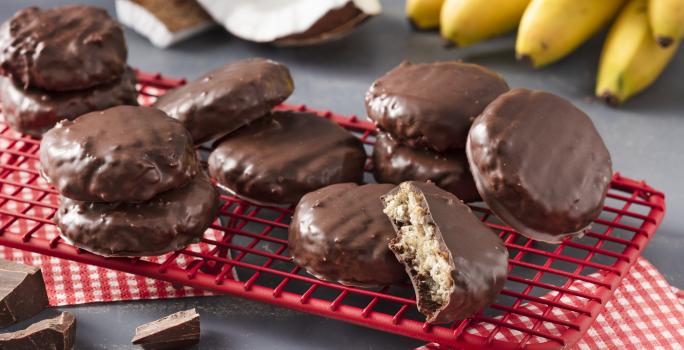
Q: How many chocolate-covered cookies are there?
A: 11